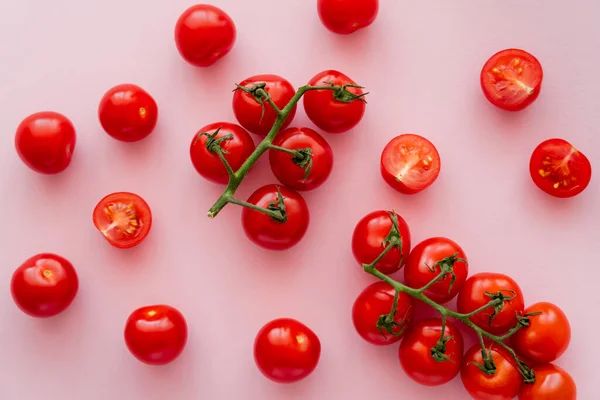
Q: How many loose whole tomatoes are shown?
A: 7